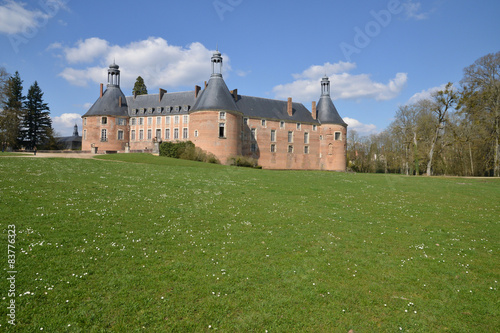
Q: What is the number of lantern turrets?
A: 3